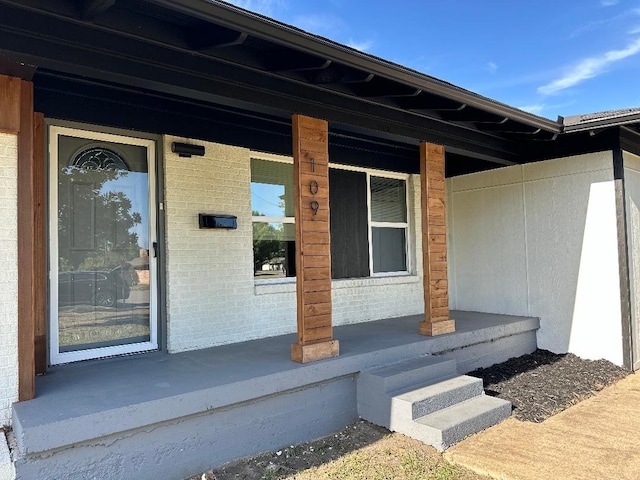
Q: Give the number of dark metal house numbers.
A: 3